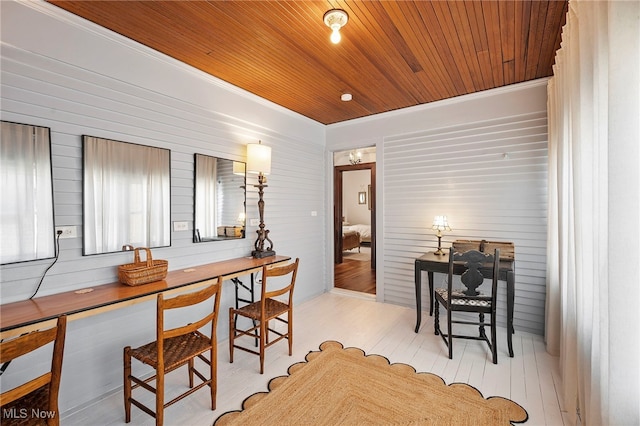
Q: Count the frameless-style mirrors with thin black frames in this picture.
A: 3